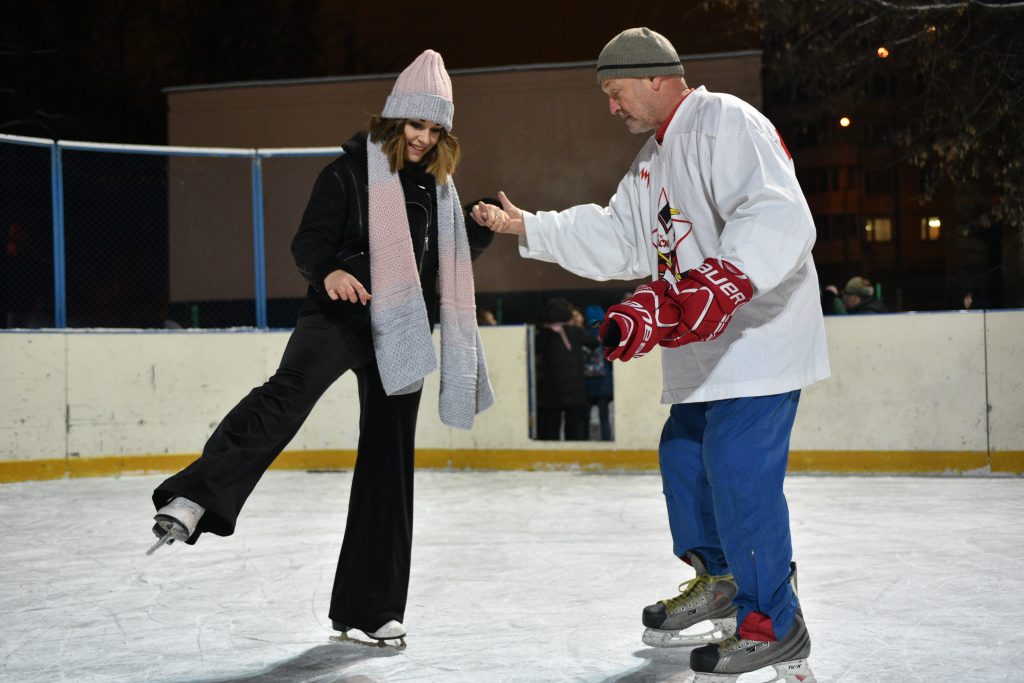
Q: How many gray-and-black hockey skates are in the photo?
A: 2